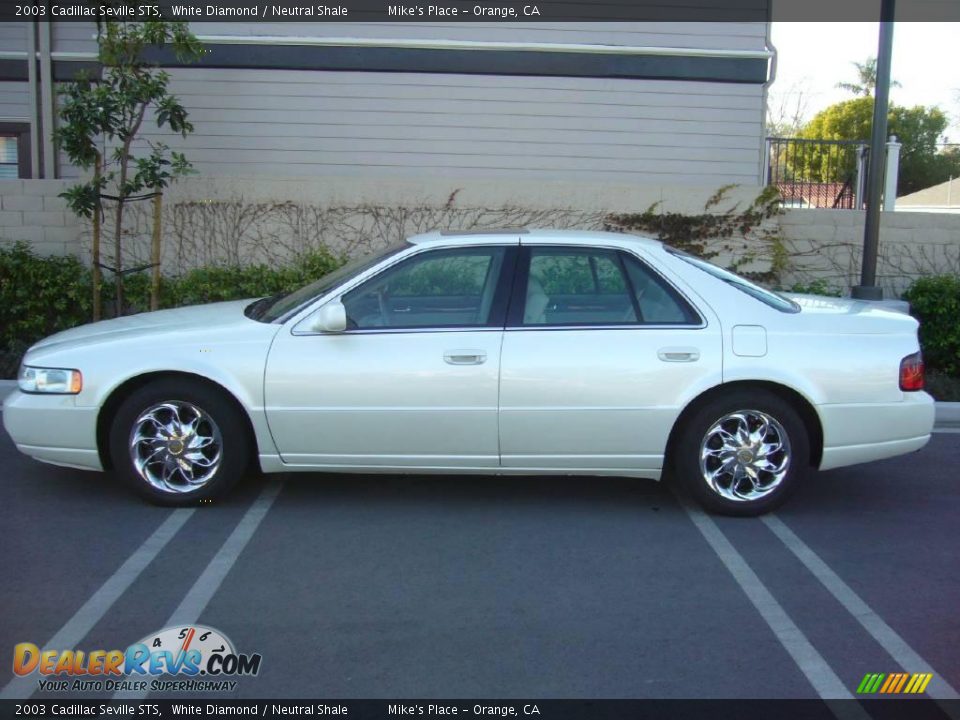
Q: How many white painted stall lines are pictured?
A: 4